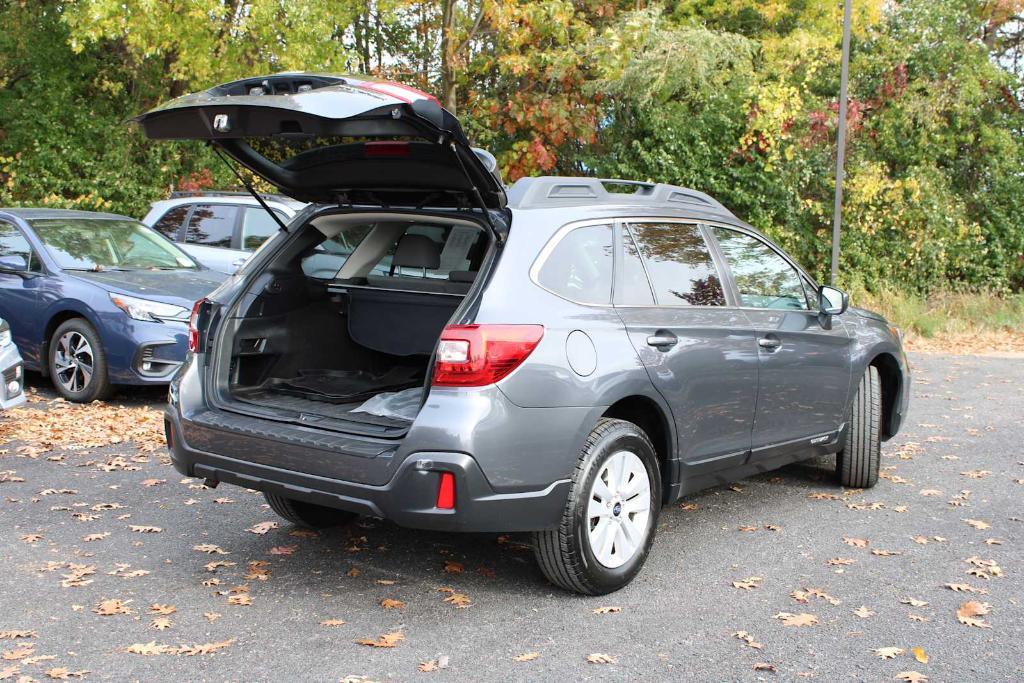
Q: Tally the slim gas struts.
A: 2